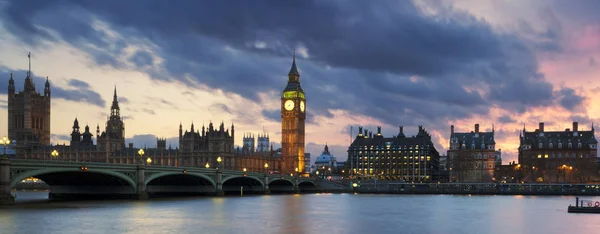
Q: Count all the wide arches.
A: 5